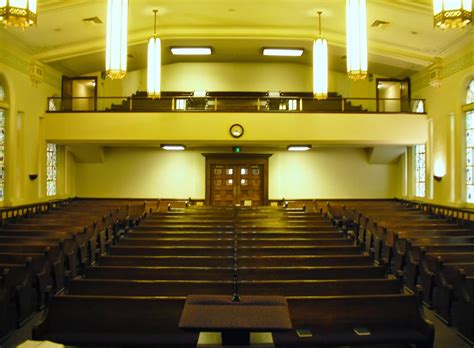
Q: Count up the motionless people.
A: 0